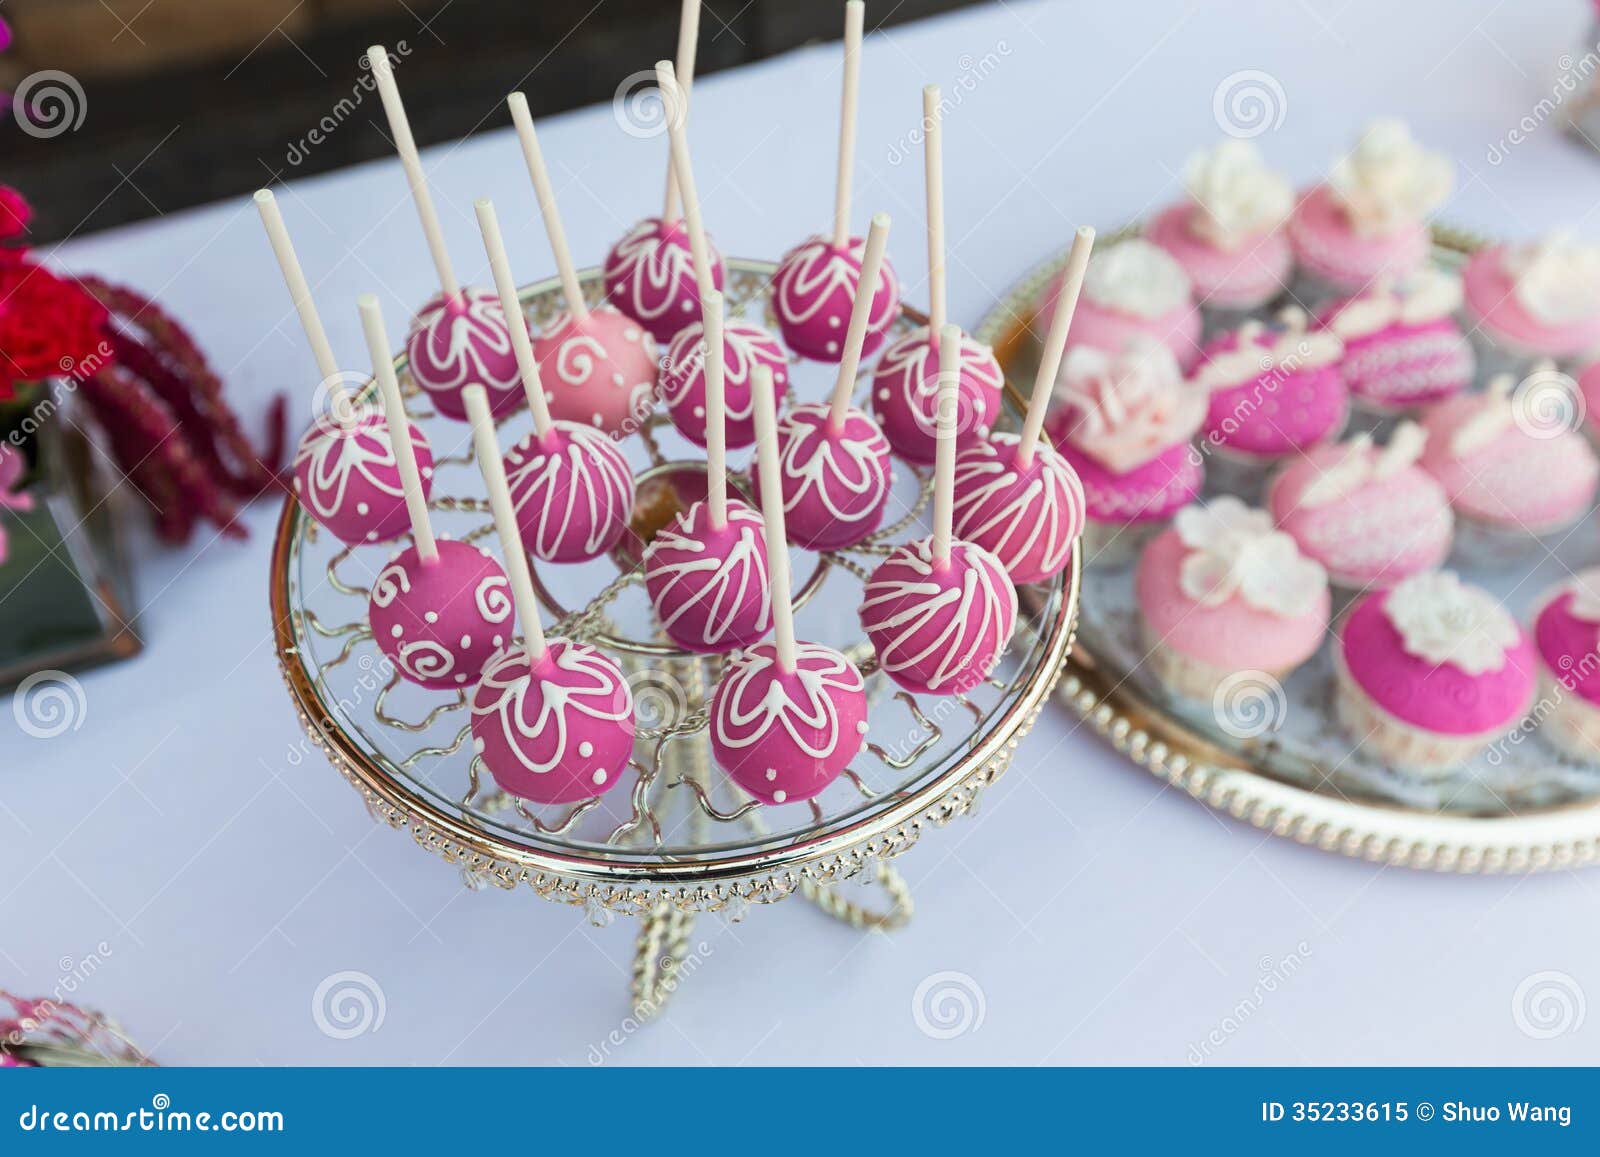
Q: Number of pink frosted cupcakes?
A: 13